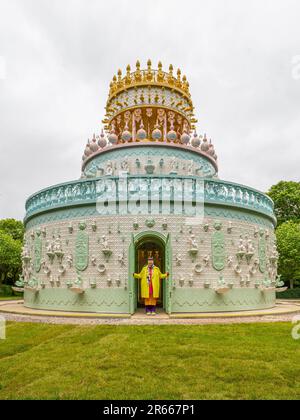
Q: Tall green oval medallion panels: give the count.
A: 4